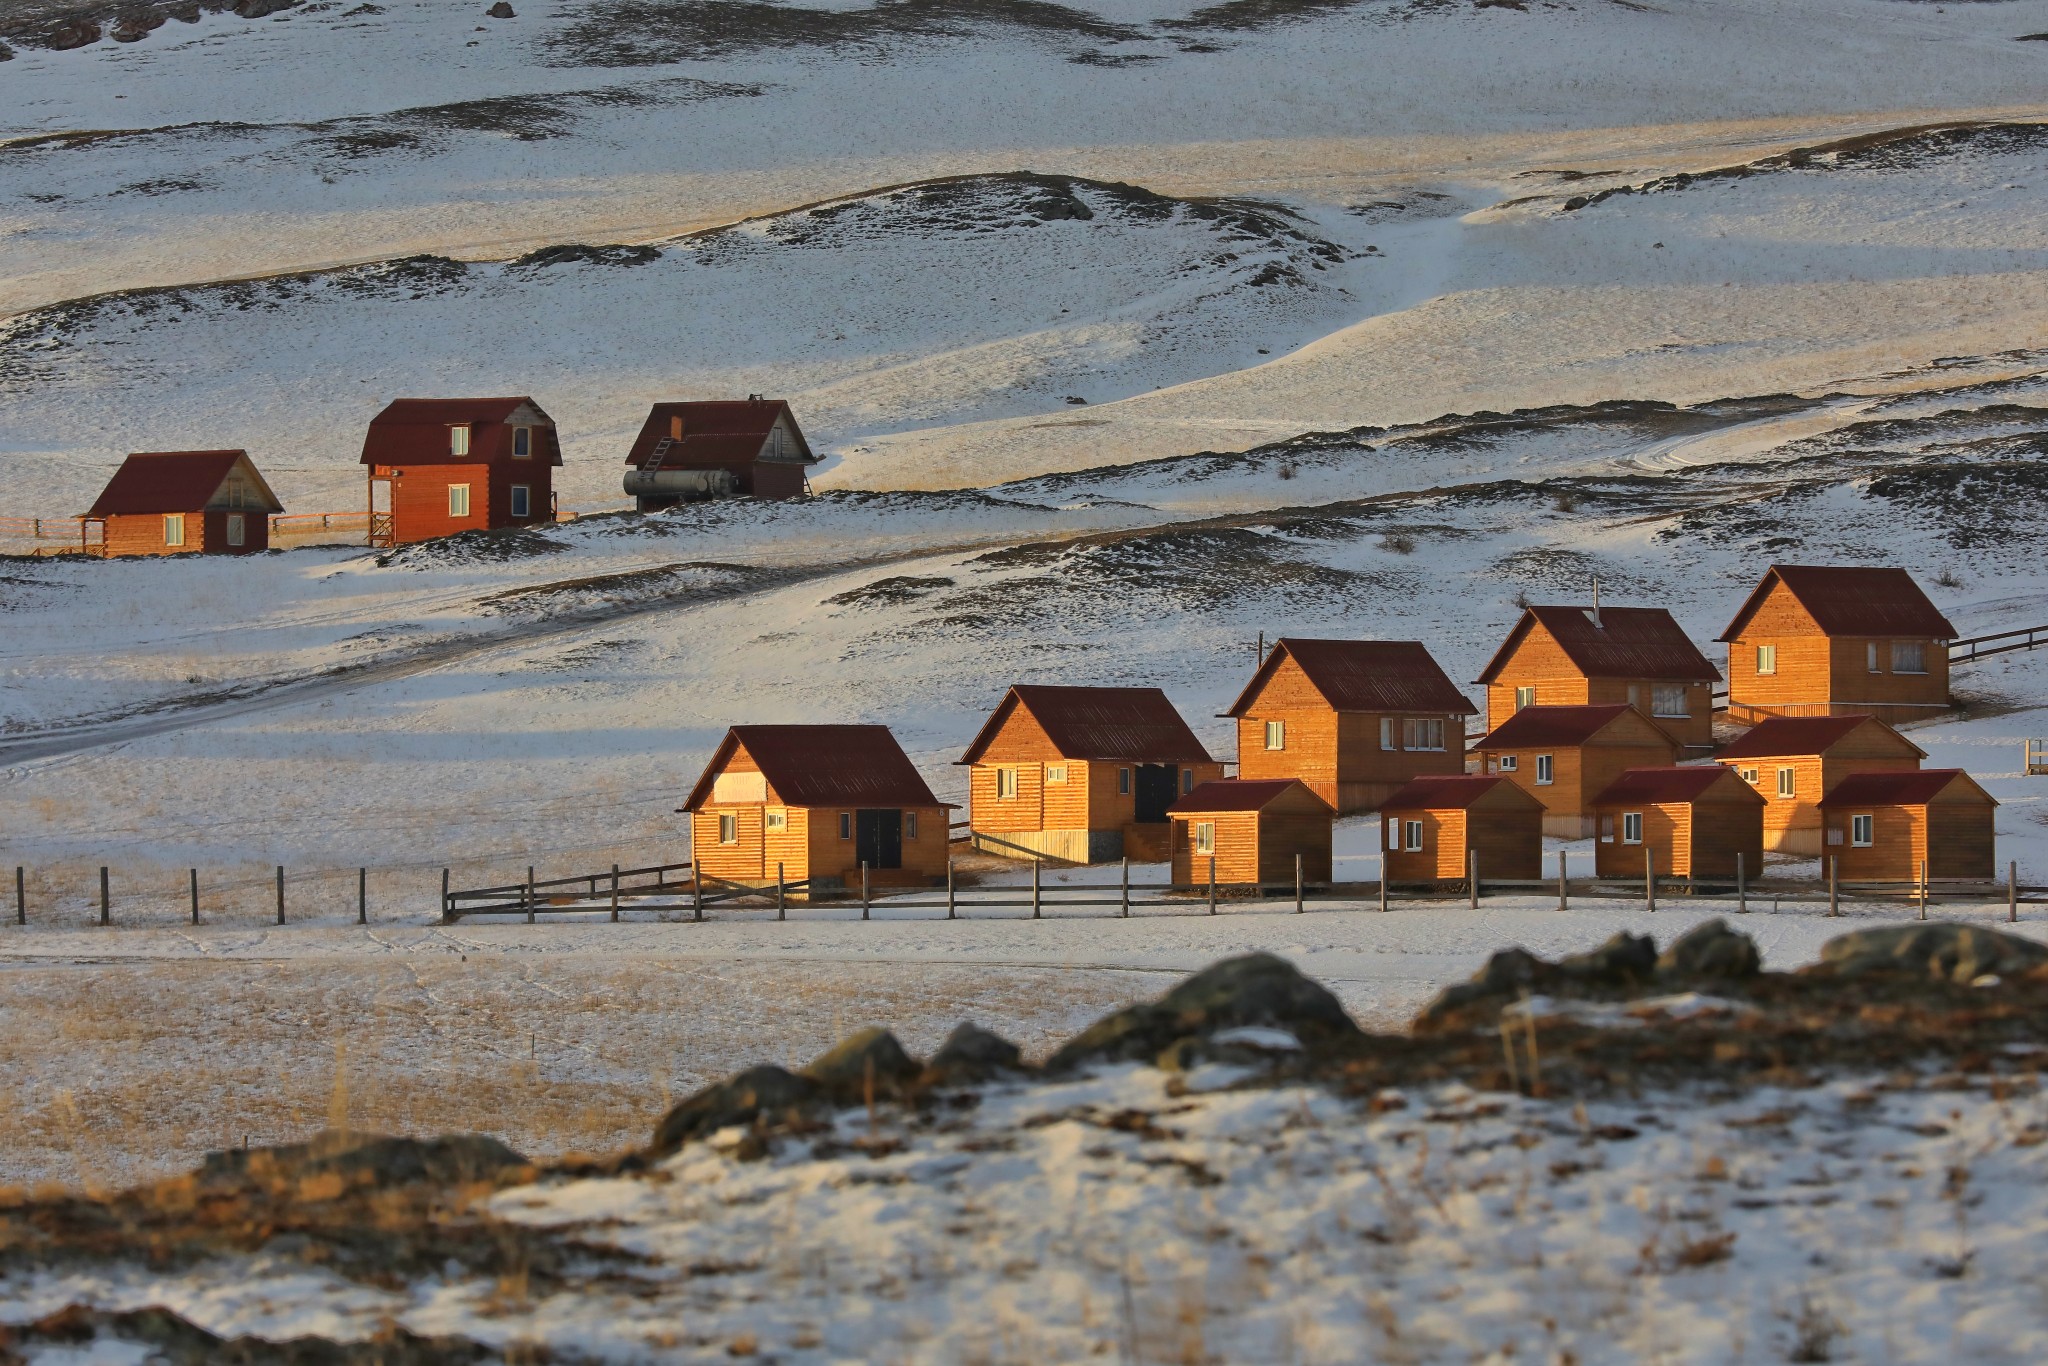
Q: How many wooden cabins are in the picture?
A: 14